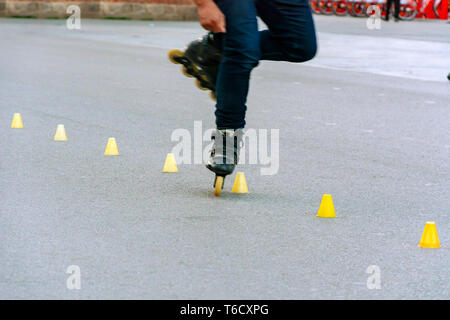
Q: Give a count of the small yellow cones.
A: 7